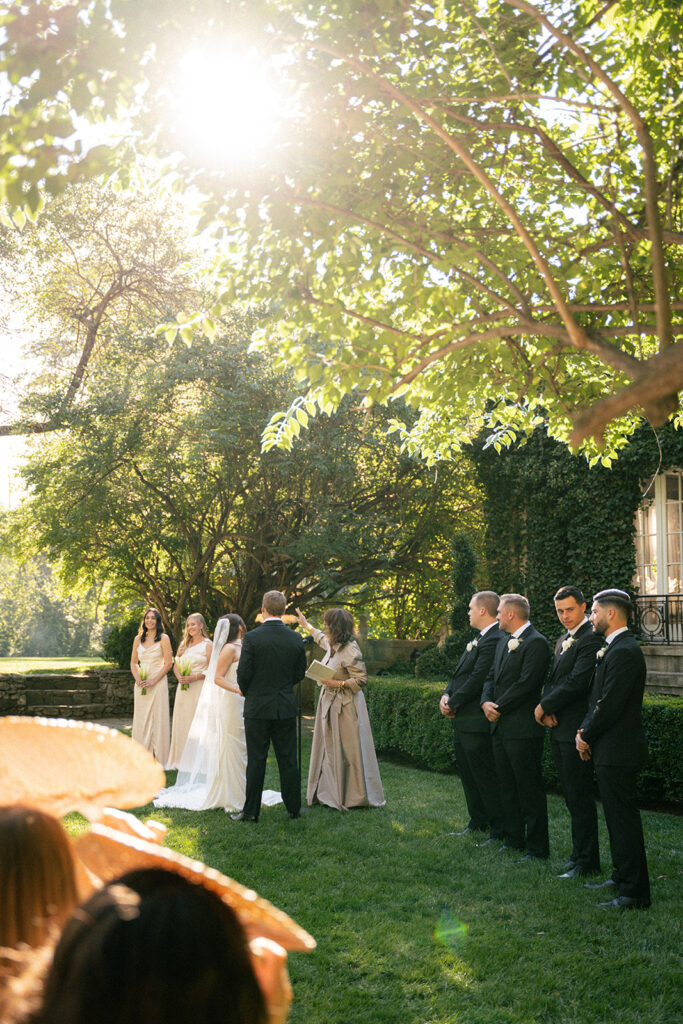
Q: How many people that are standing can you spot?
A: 9